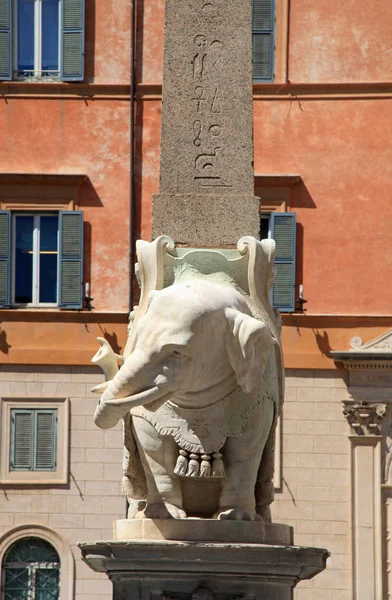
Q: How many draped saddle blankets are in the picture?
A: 1